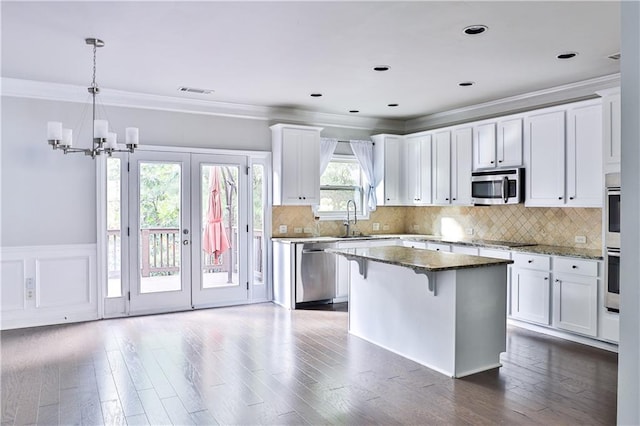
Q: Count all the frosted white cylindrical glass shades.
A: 5